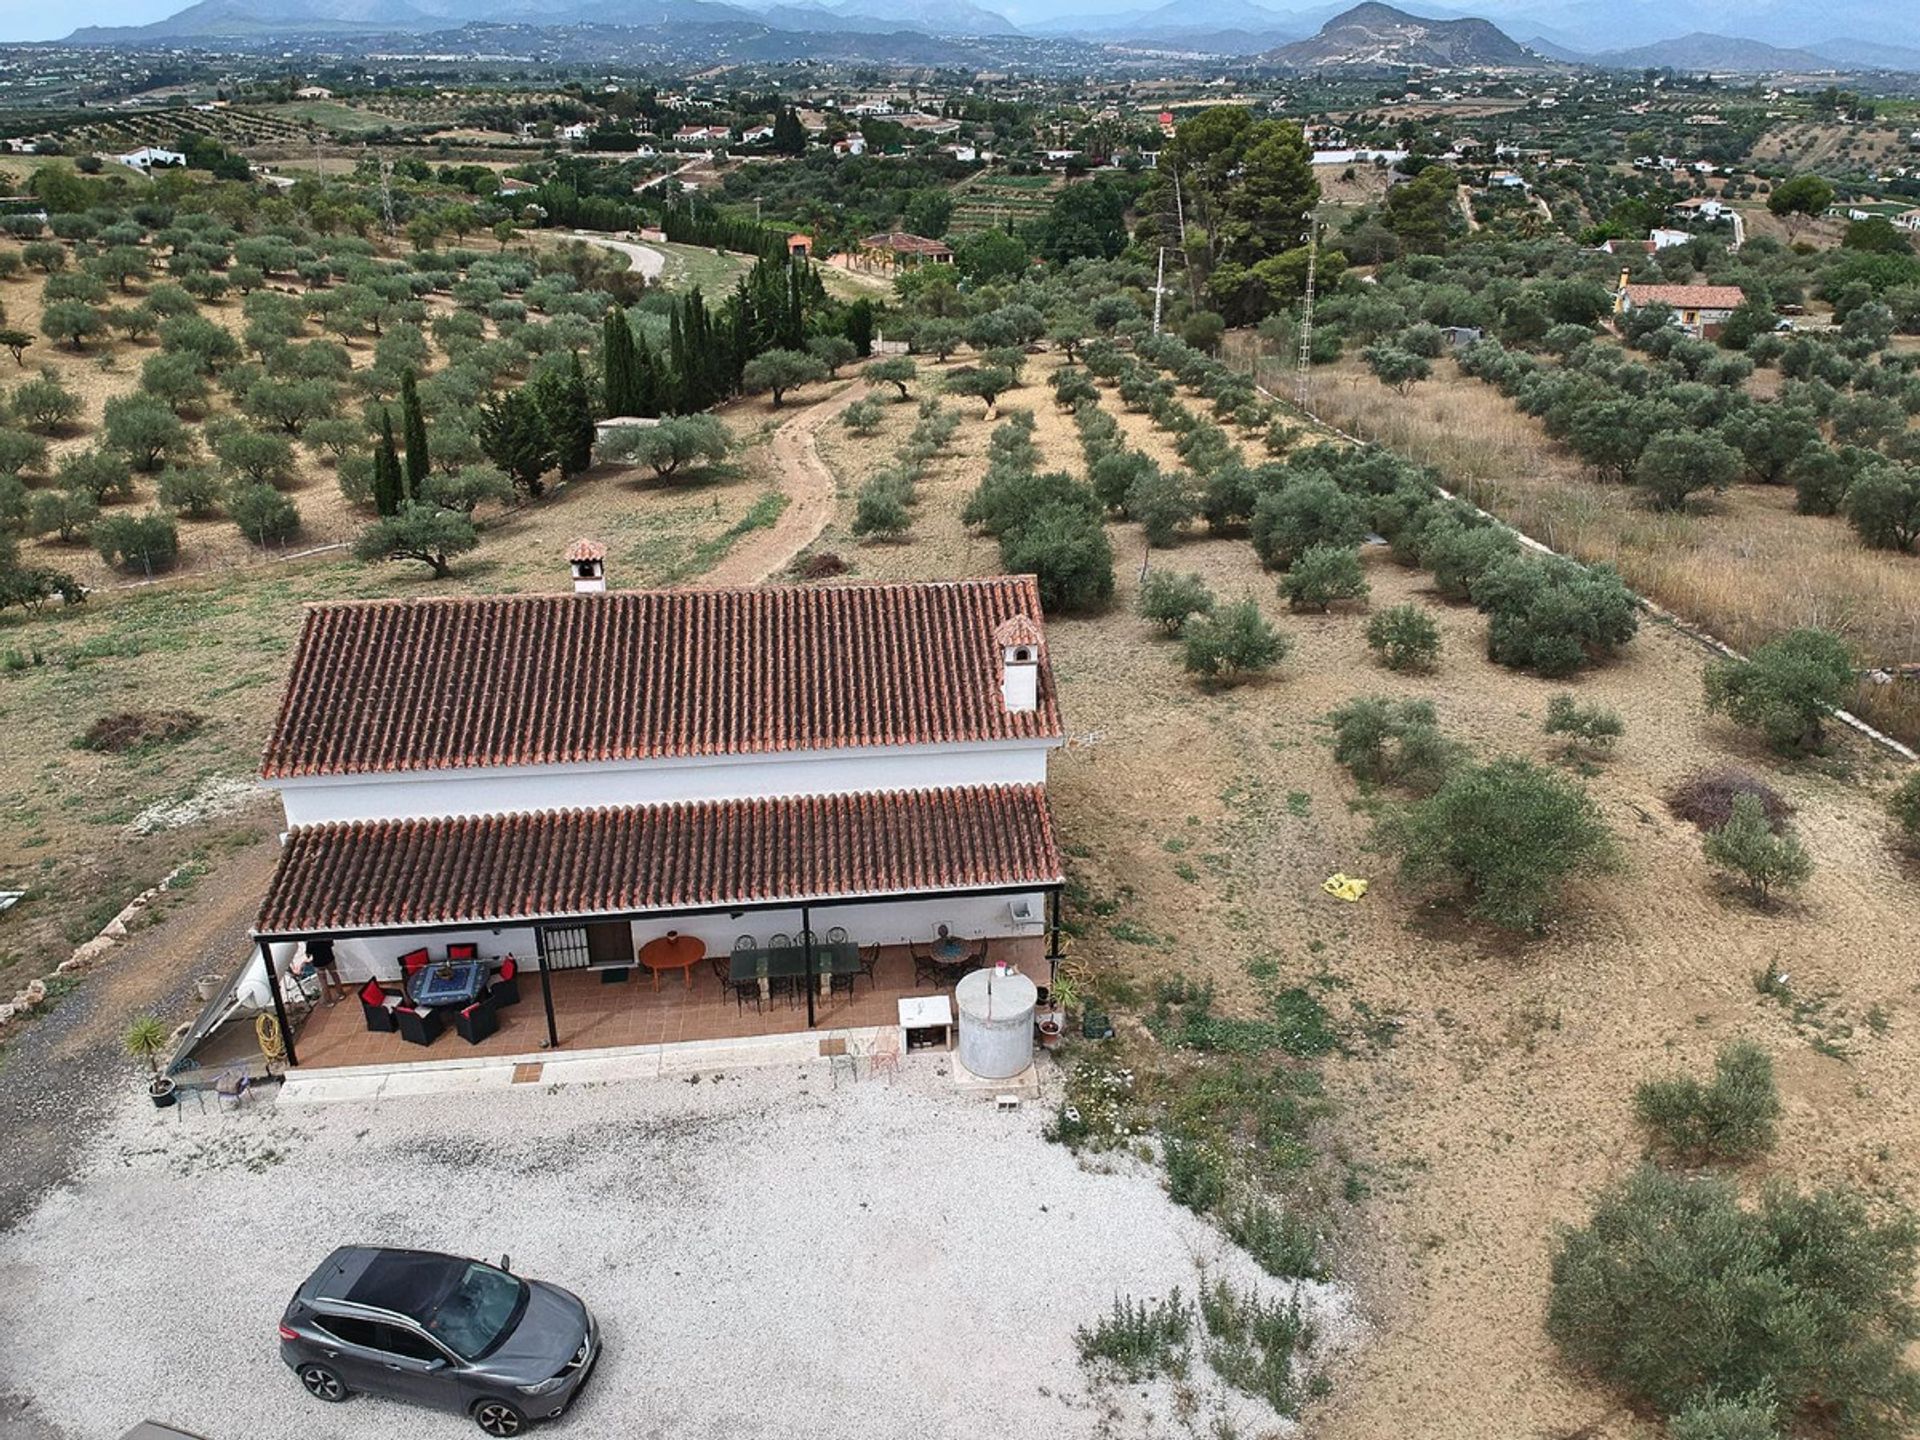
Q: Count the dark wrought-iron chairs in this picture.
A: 12